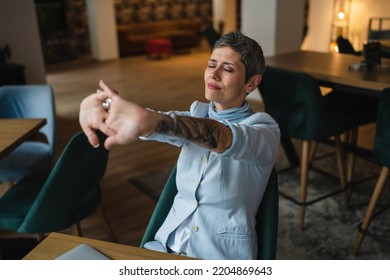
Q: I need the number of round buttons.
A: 4